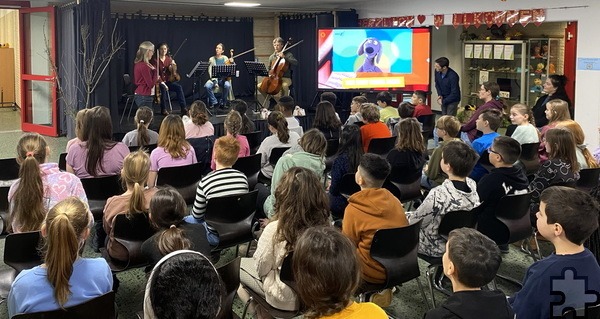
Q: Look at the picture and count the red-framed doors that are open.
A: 1